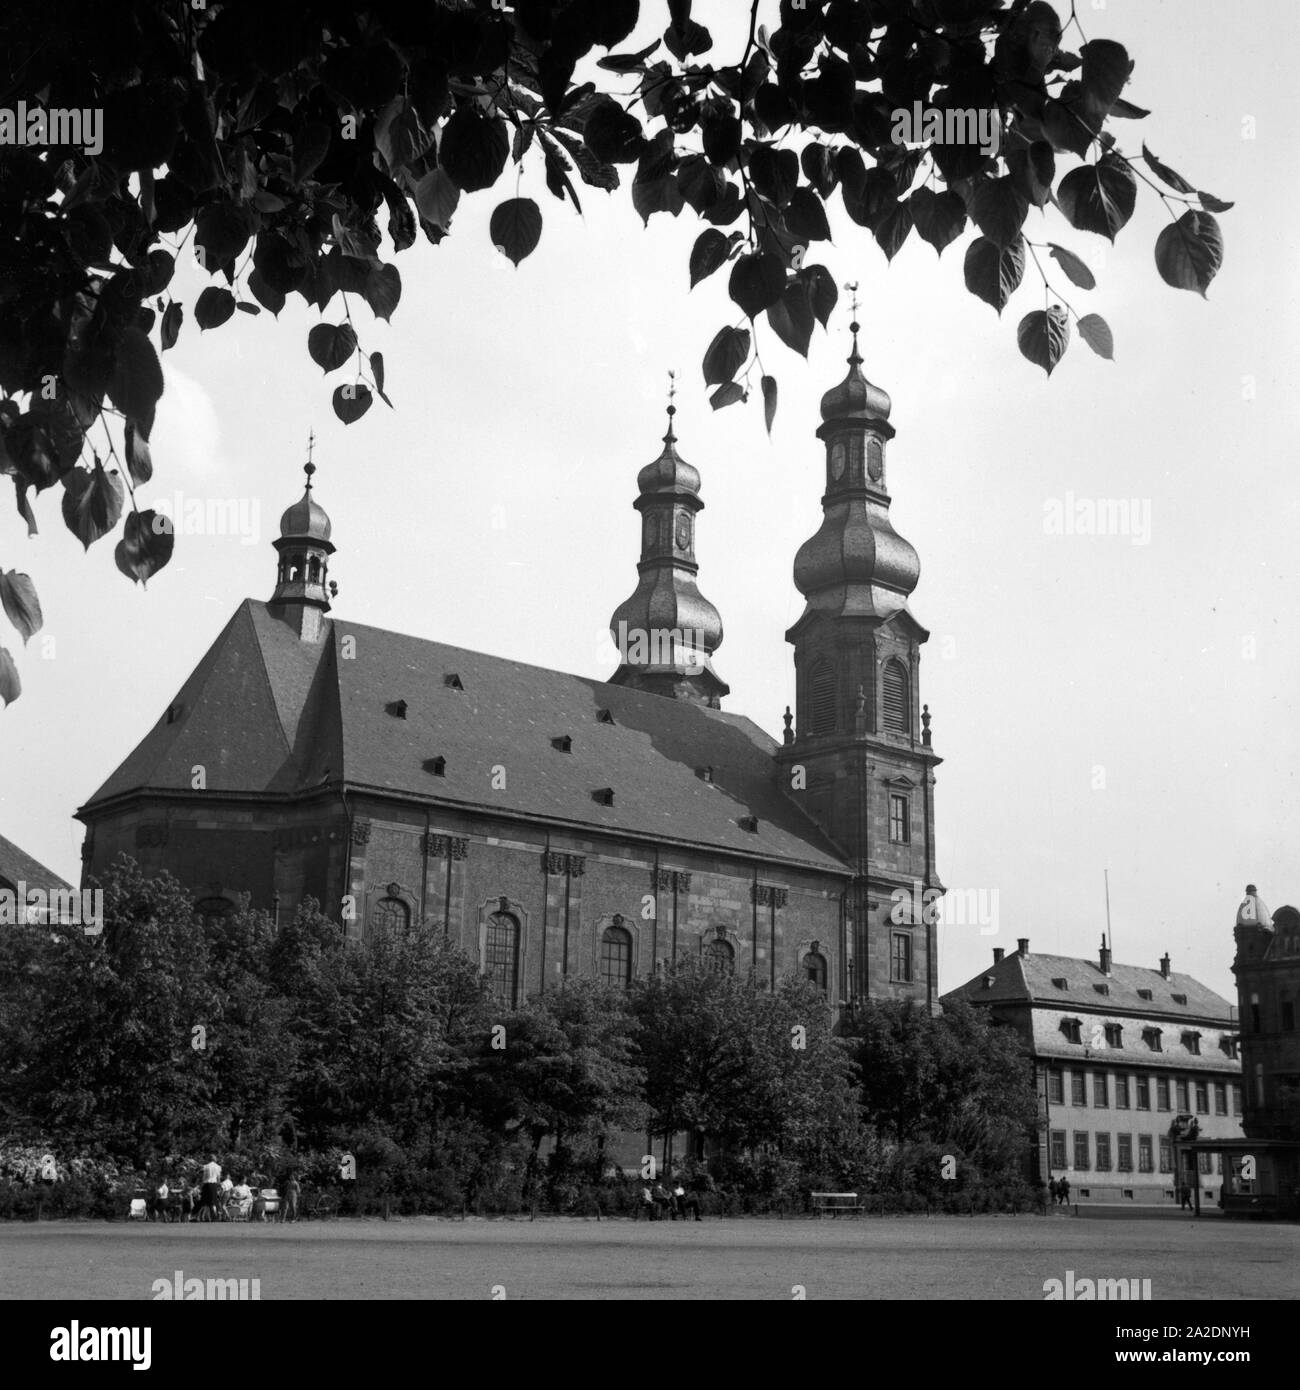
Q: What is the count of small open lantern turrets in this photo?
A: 1